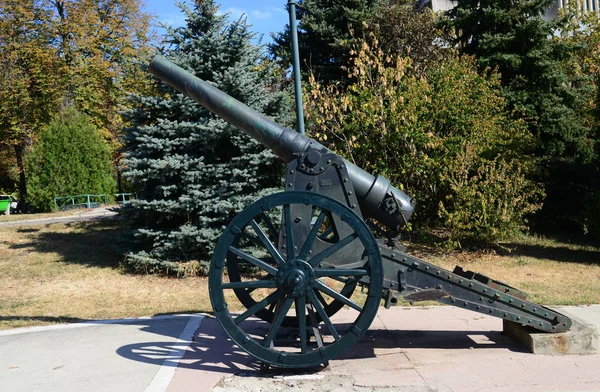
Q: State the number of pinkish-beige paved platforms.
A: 1